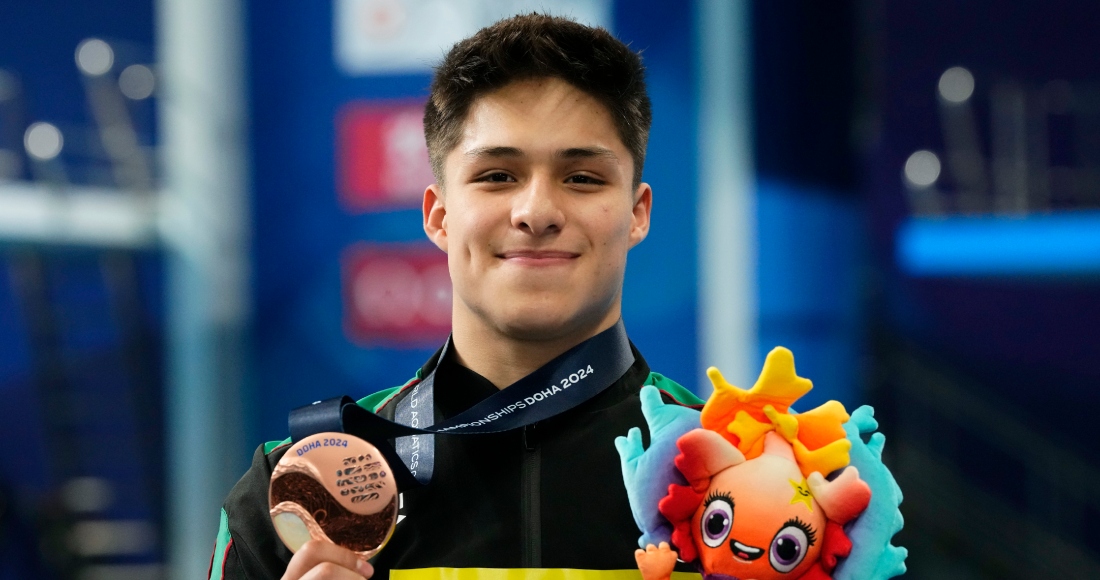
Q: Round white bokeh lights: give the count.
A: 5